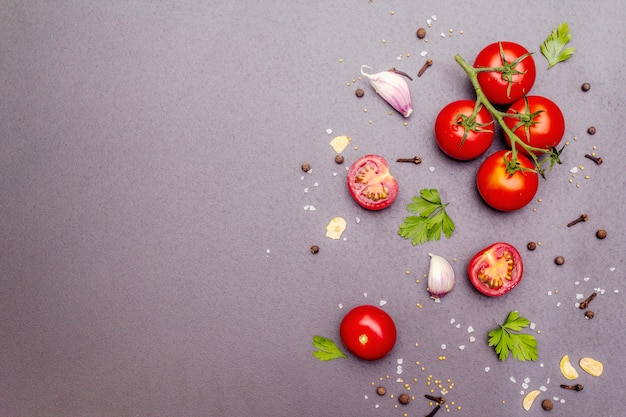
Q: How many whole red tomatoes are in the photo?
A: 5